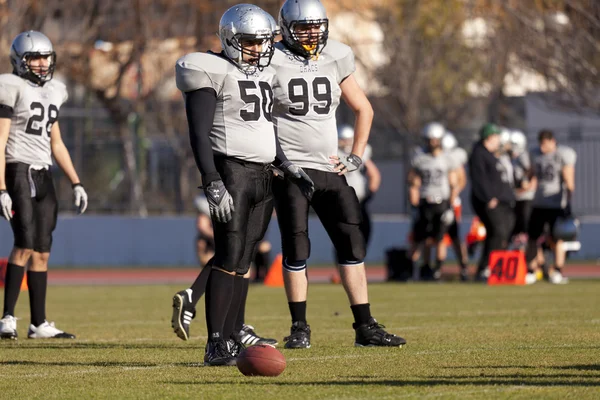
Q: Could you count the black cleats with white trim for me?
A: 2